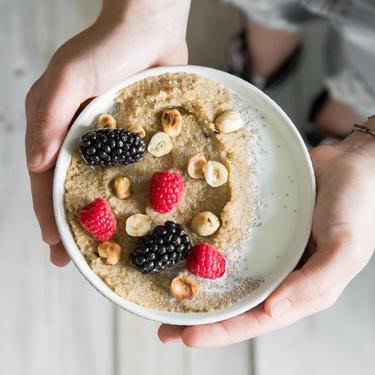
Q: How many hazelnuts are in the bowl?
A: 12